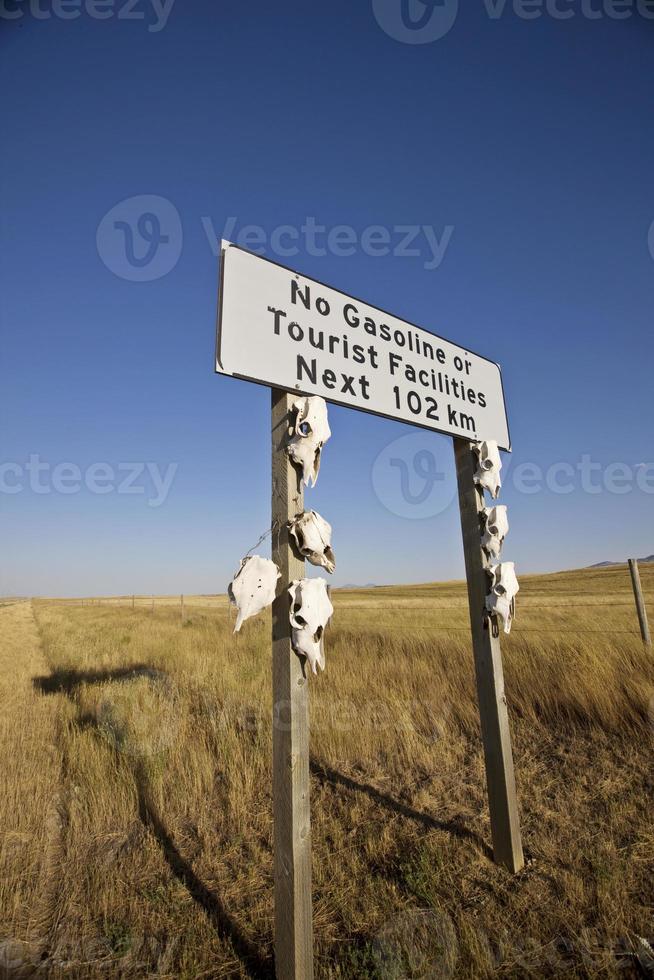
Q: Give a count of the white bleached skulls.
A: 7